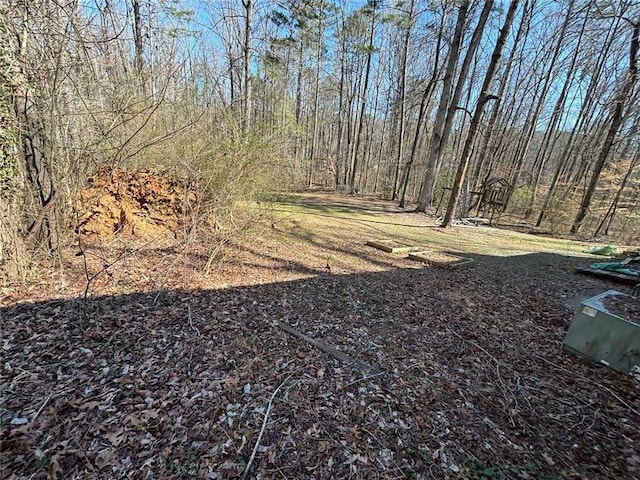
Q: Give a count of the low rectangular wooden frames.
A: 2